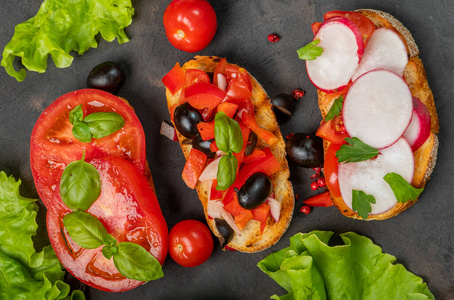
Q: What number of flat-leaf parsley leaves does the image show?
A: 5